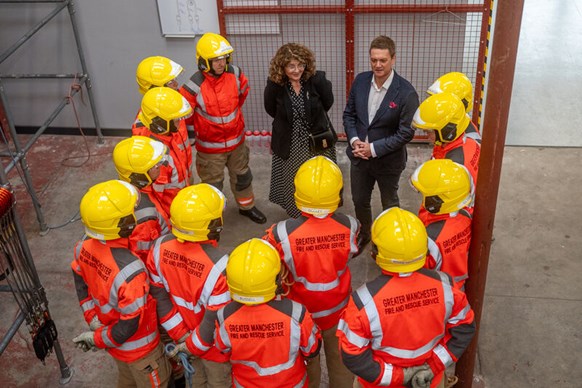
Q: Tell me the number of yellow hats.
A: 12